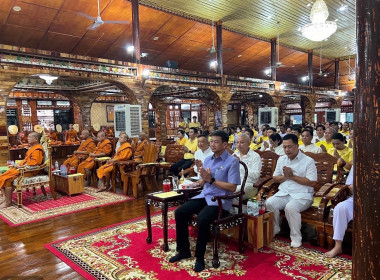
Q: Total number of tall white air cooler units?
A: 3